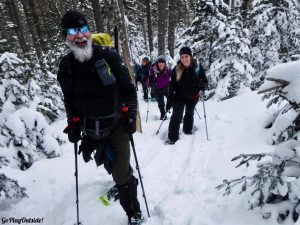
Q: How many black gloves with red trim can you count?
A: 2